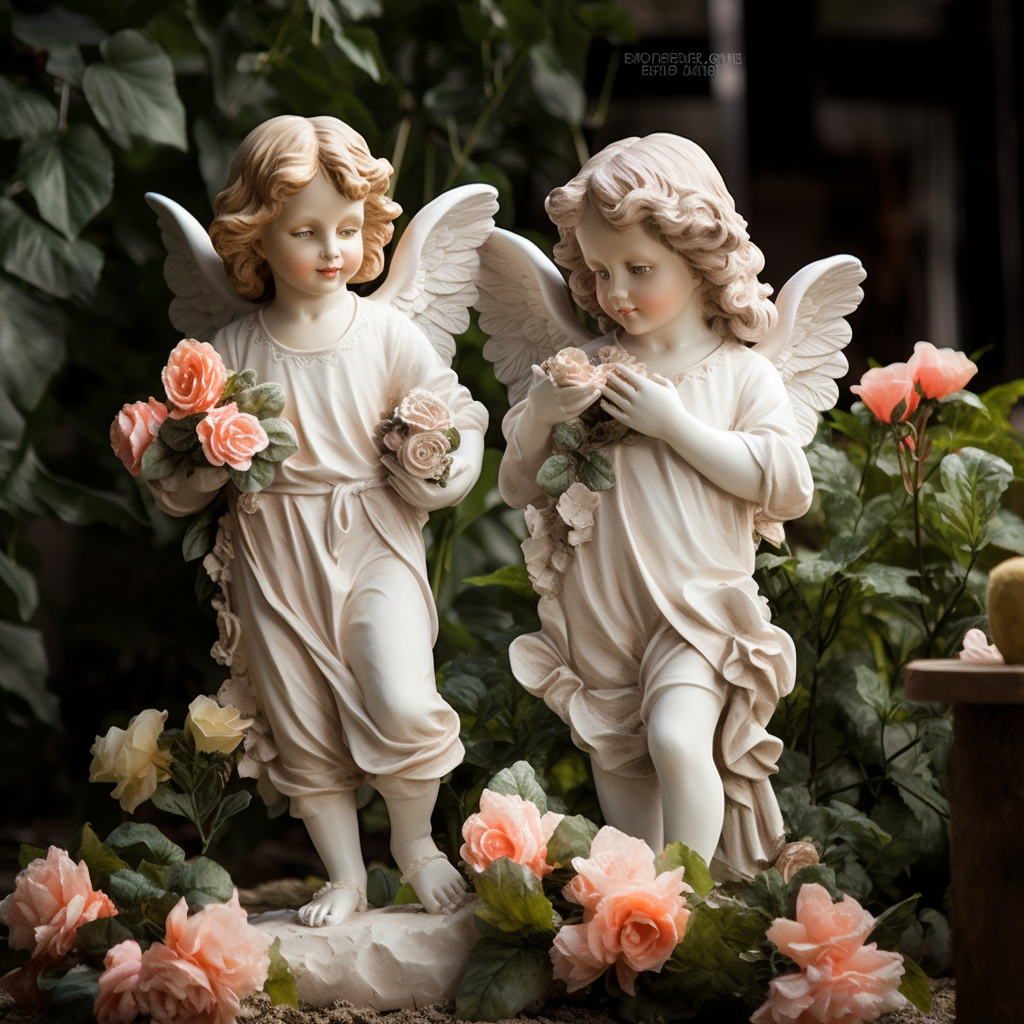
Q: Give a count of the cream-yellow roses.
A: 2